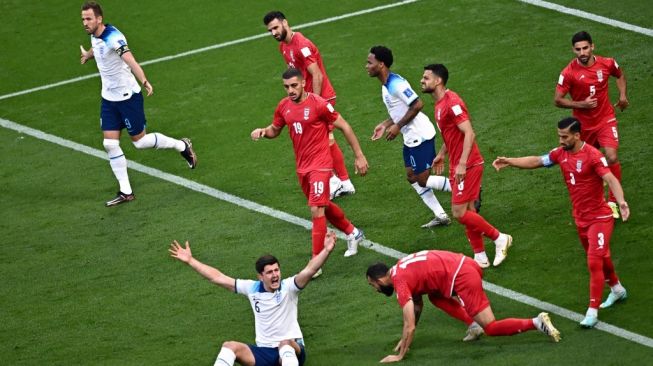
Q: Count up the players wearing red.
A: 6